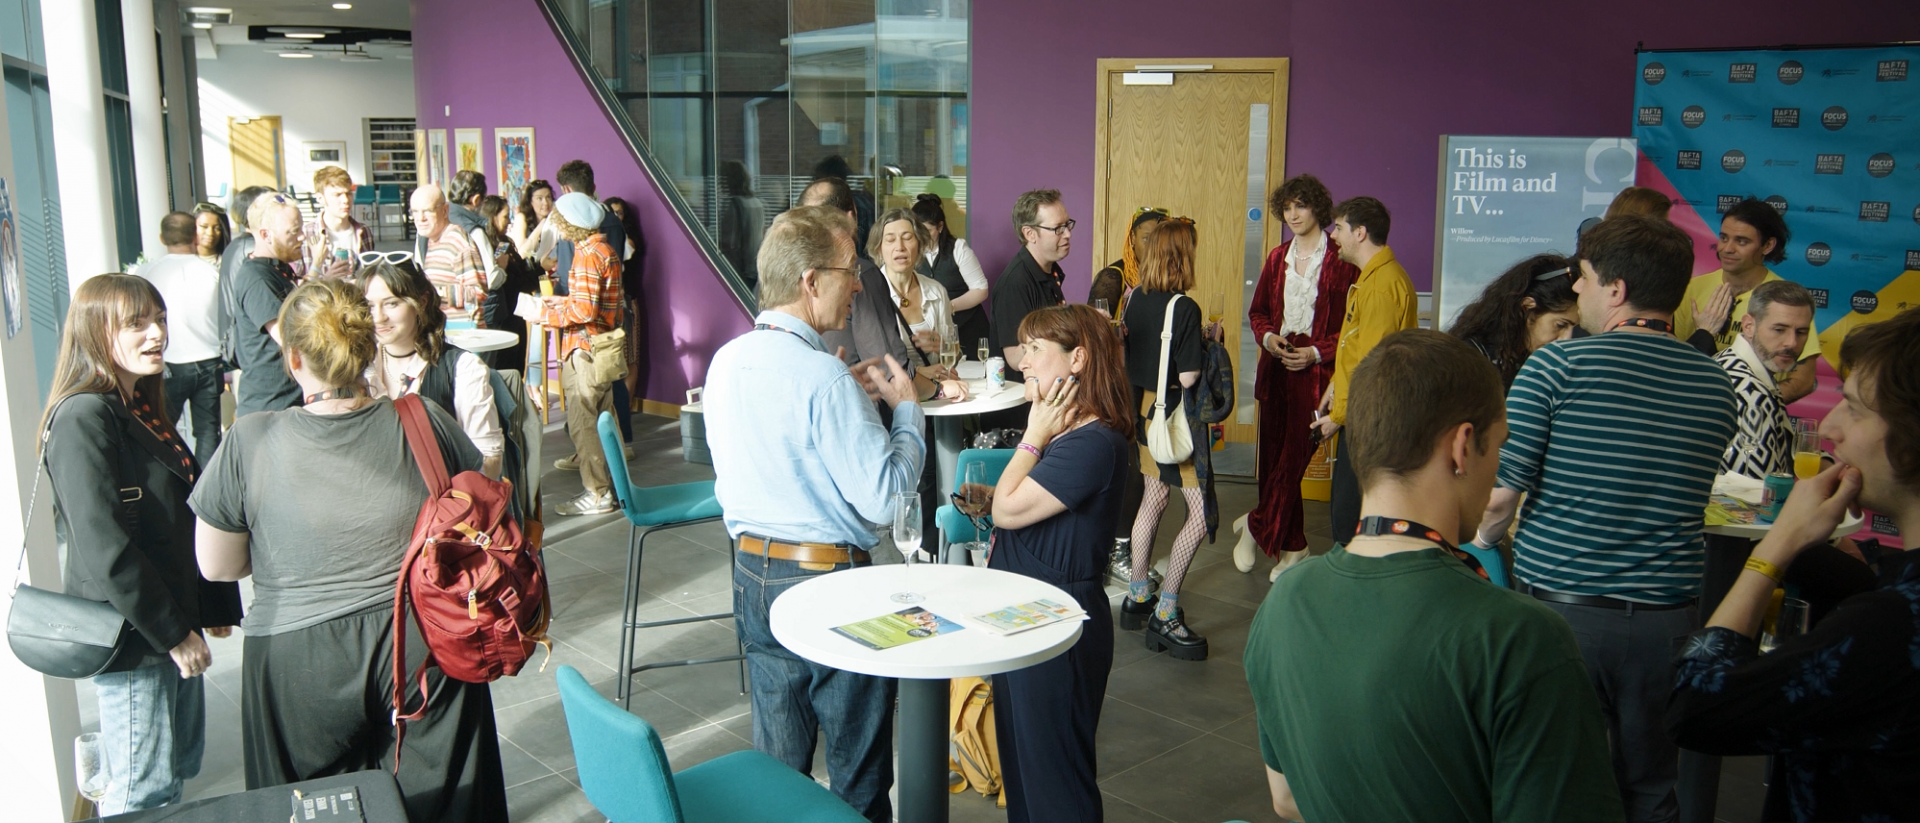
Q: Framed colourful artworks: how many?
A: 3